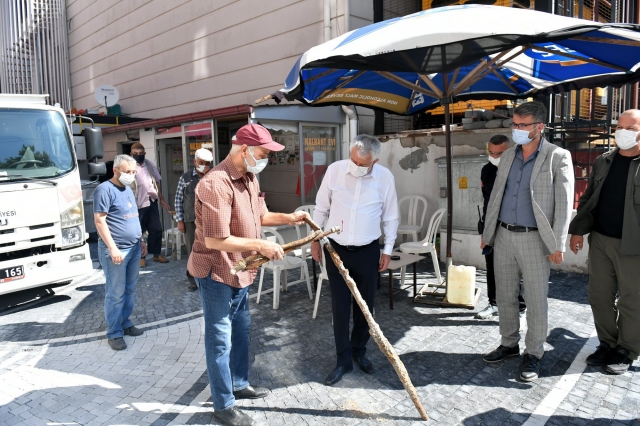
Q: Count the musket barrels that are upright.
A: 0